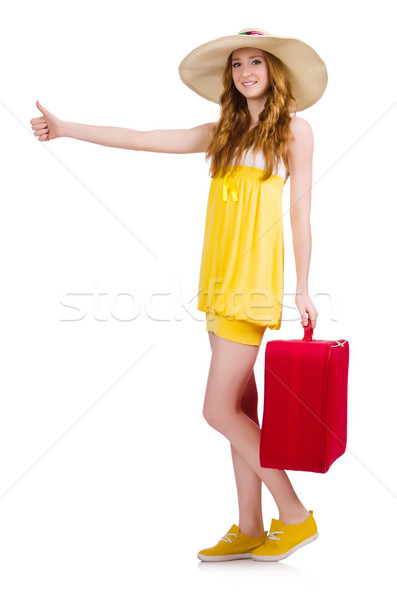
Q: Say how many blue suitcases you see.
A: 0